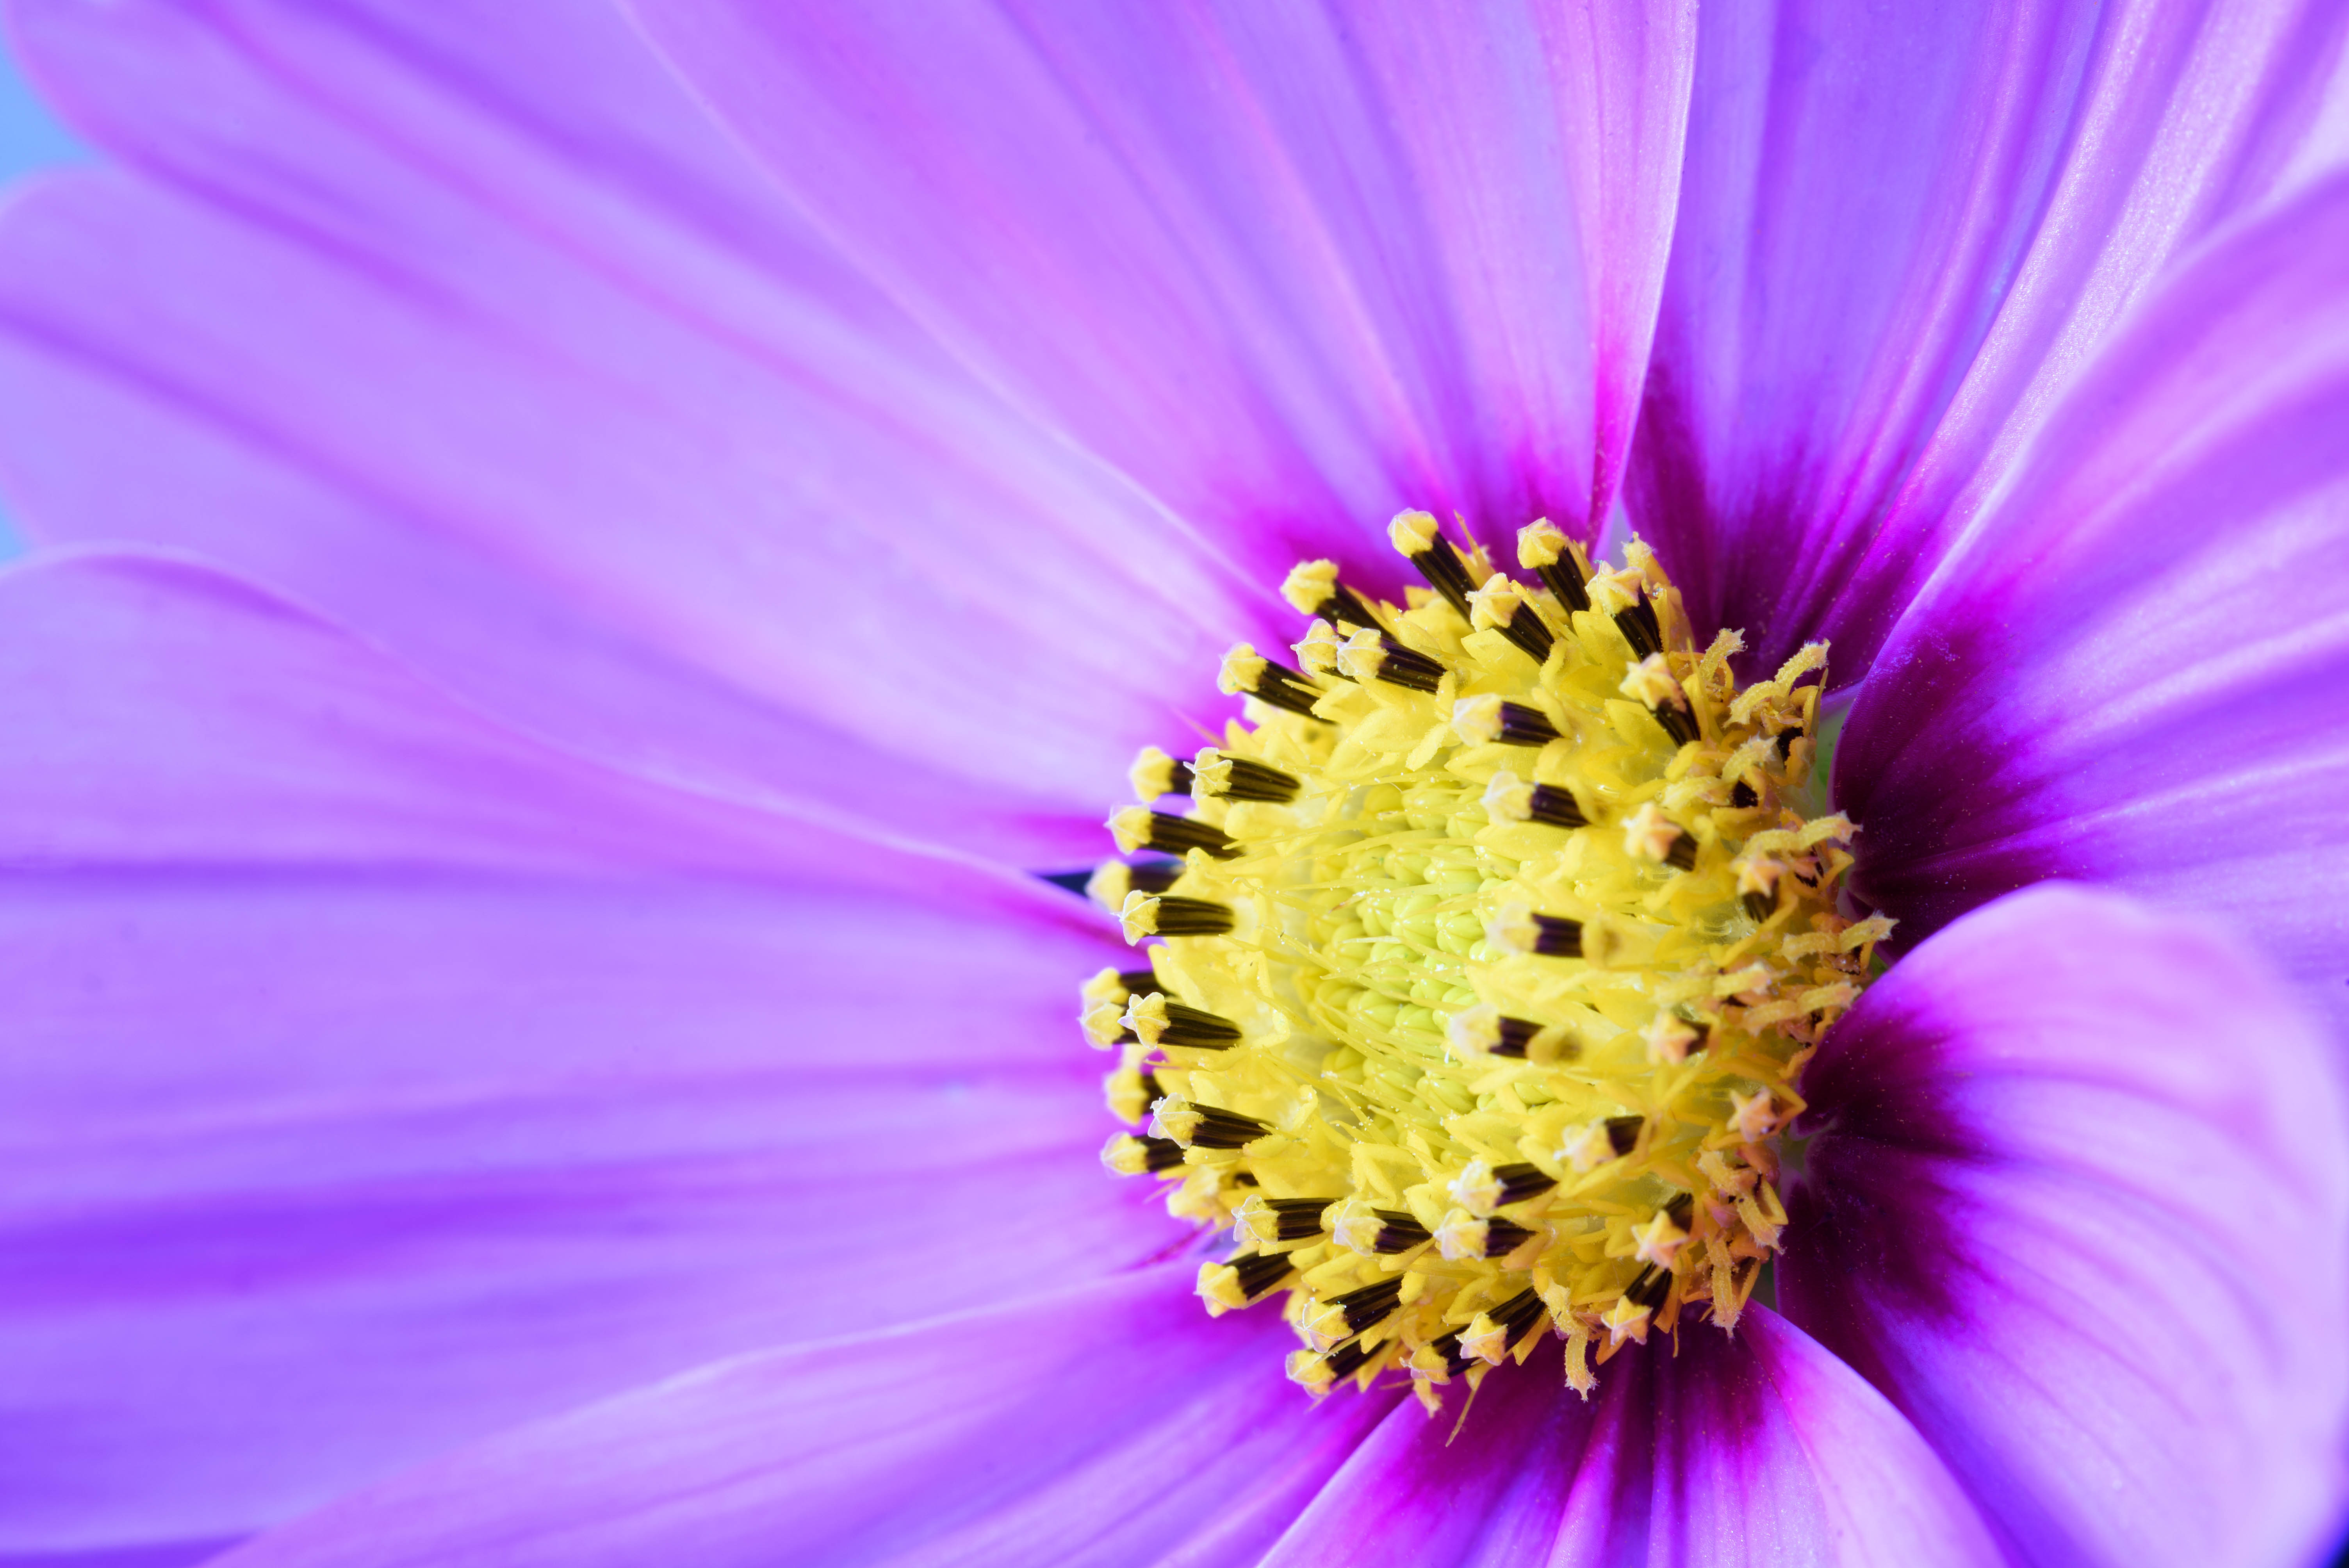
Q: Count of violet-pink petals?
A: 8